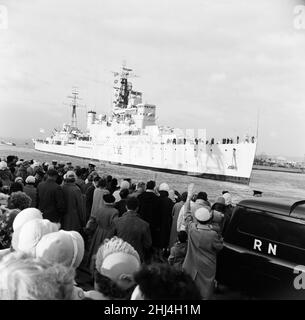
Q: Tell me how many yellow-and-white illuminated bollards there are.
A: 0